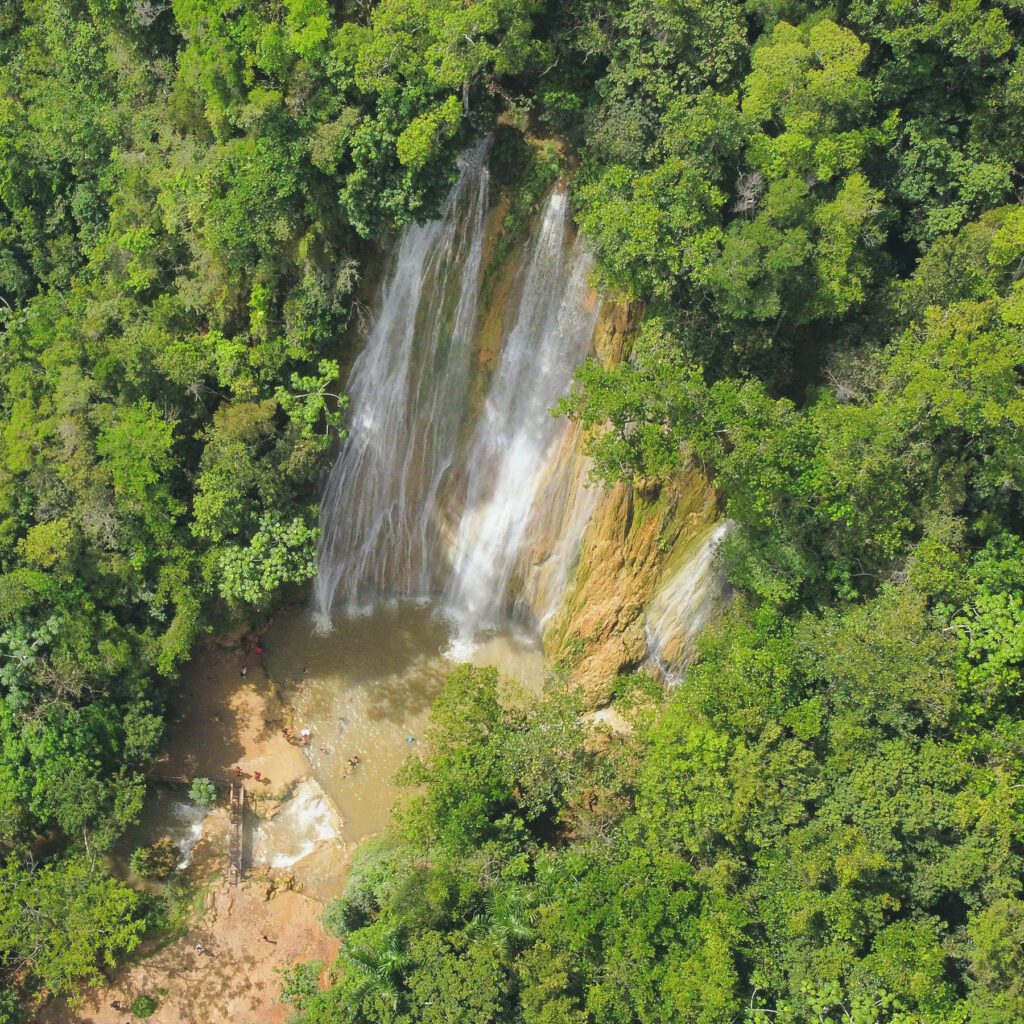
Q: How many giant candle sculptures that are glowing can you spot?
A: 0